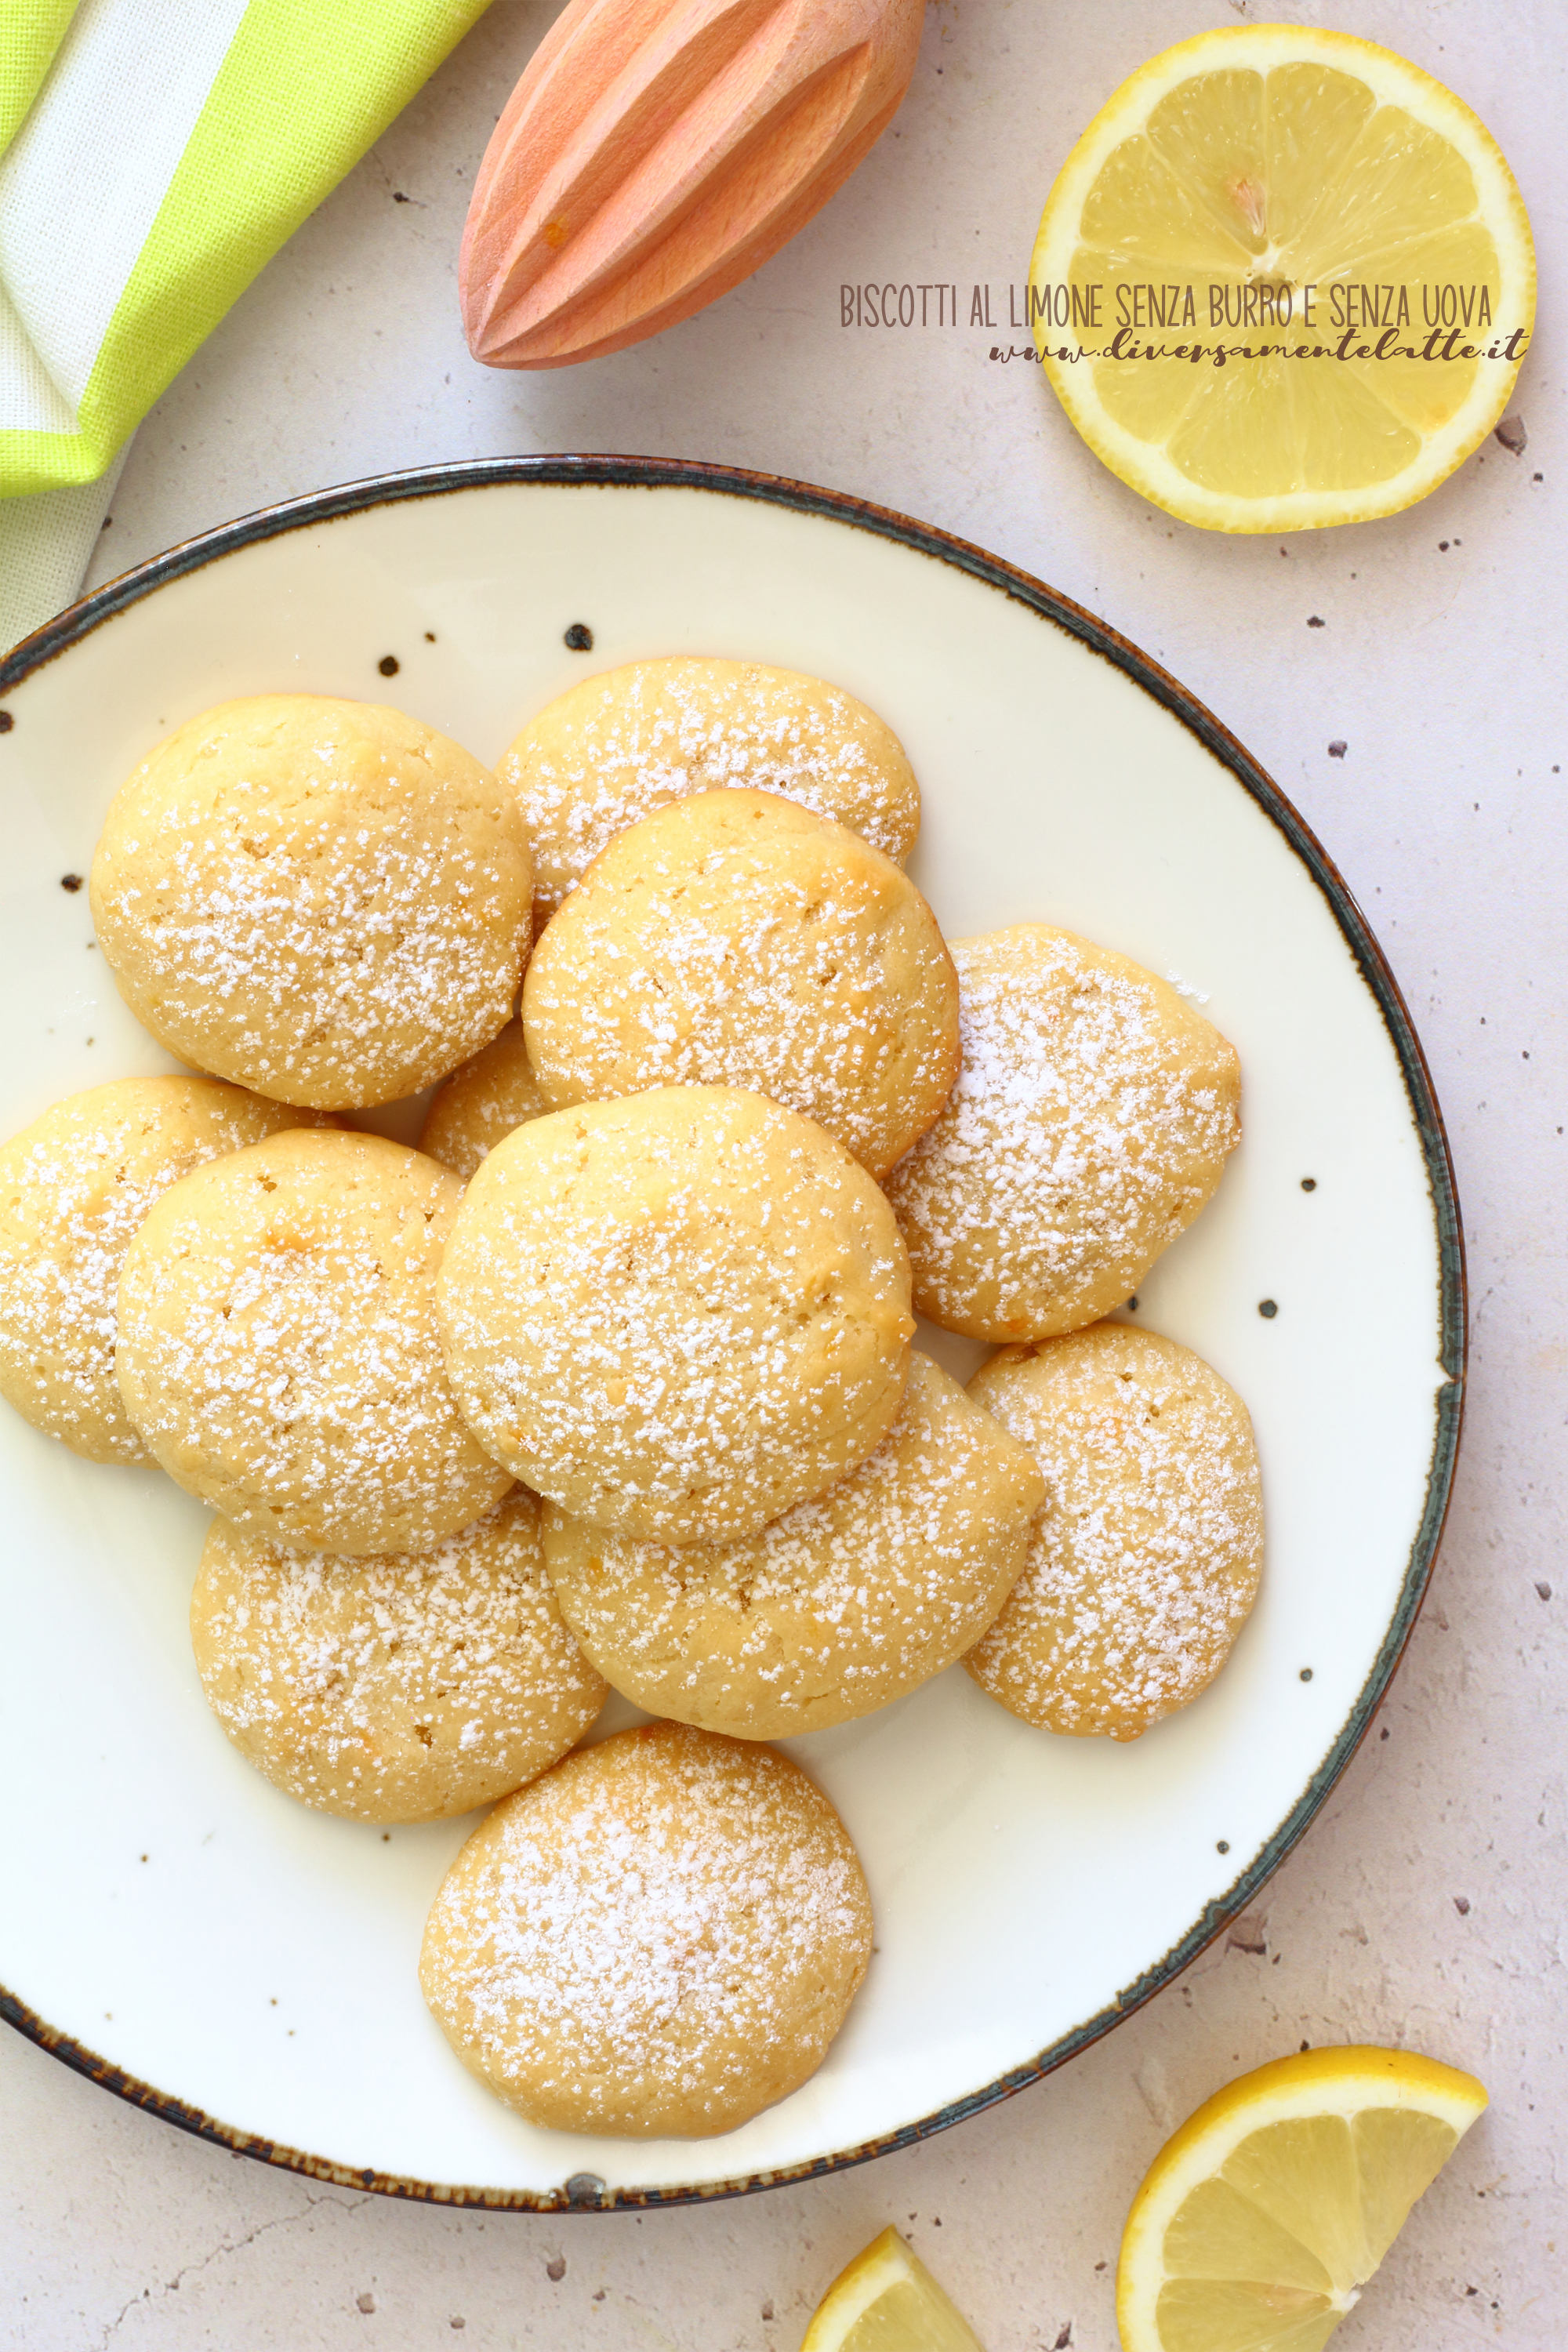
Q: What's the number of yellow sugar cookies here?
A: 12